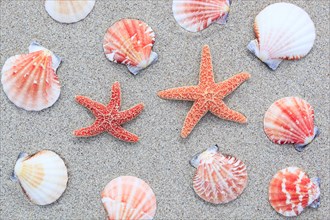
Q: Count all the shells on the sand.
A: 10